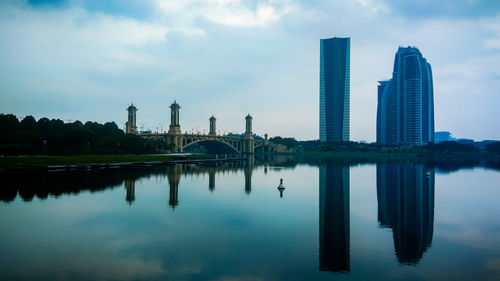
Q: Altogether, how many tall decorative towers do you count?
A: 4